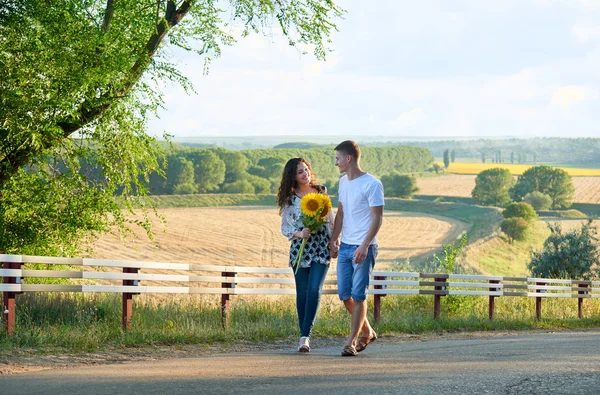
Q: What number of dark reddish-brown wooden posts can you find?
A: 8